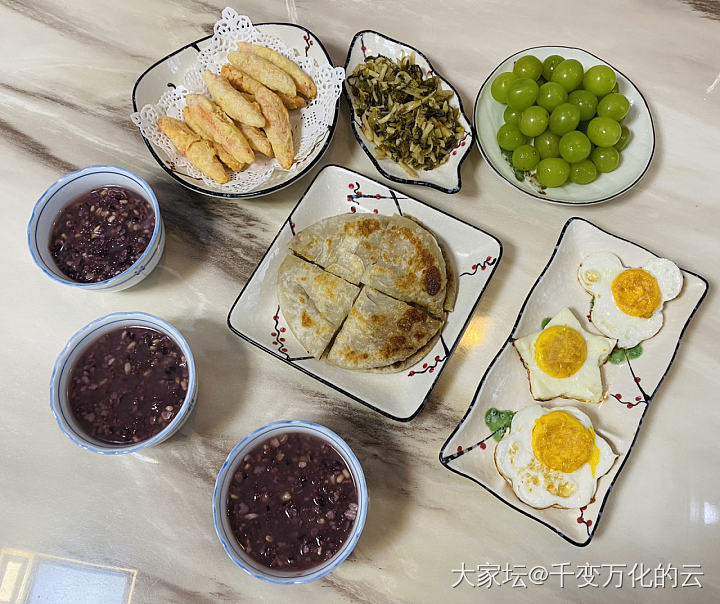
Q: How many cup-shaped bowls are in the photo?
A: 3